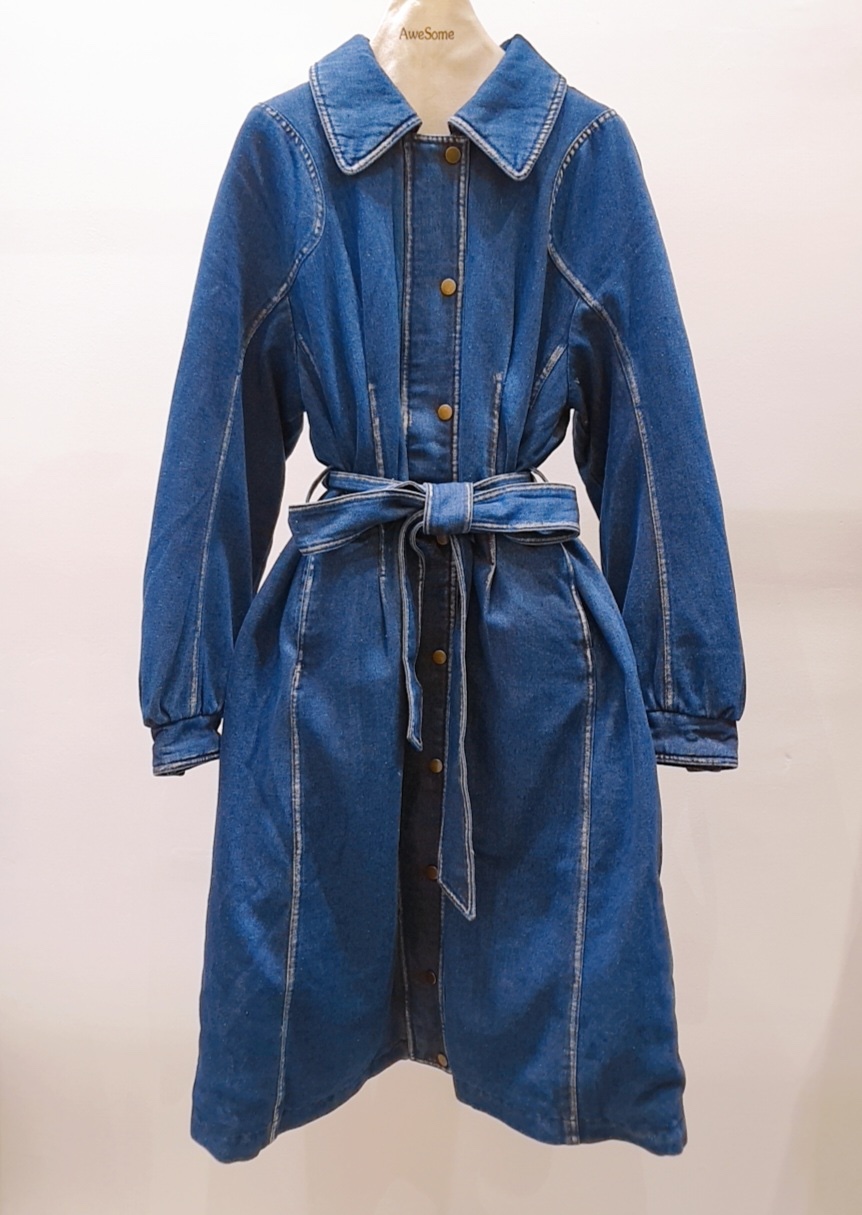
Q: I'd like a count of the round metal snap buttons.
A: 9